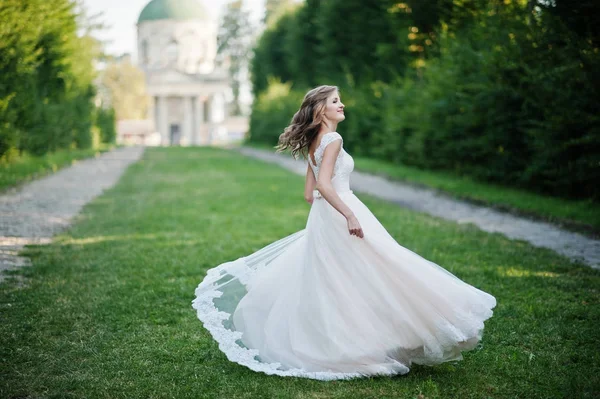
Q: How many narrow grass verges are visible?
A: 2